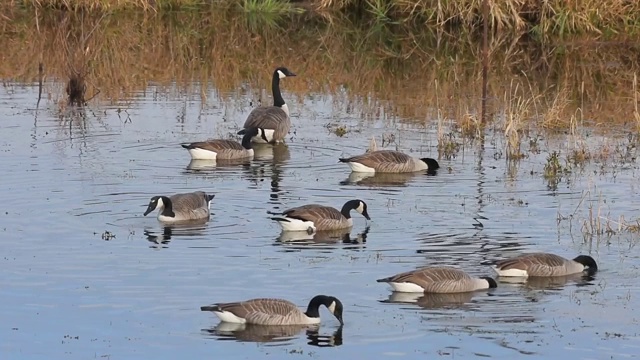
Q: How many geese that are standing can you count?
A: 1